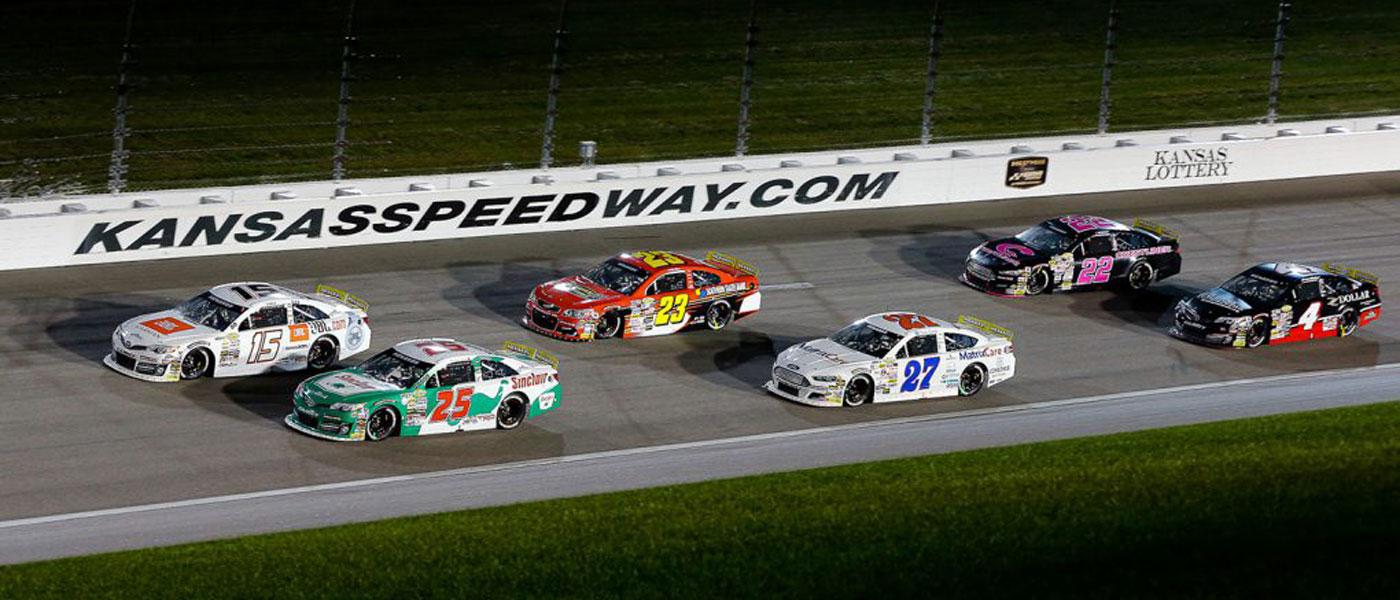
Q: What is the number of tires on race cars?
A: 12